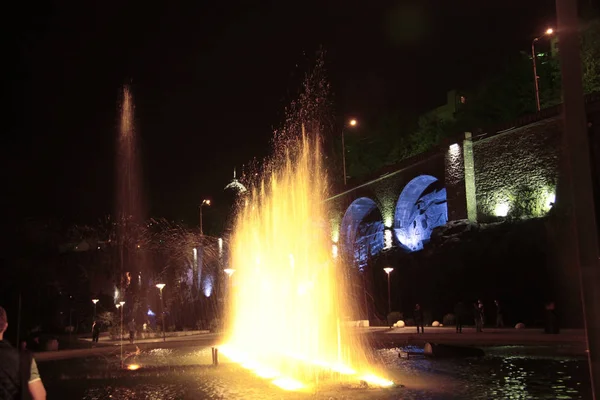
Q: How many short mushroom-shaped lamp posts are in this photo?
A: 6